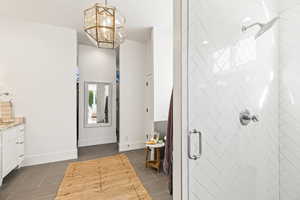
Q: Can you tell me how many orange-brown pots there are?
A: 0